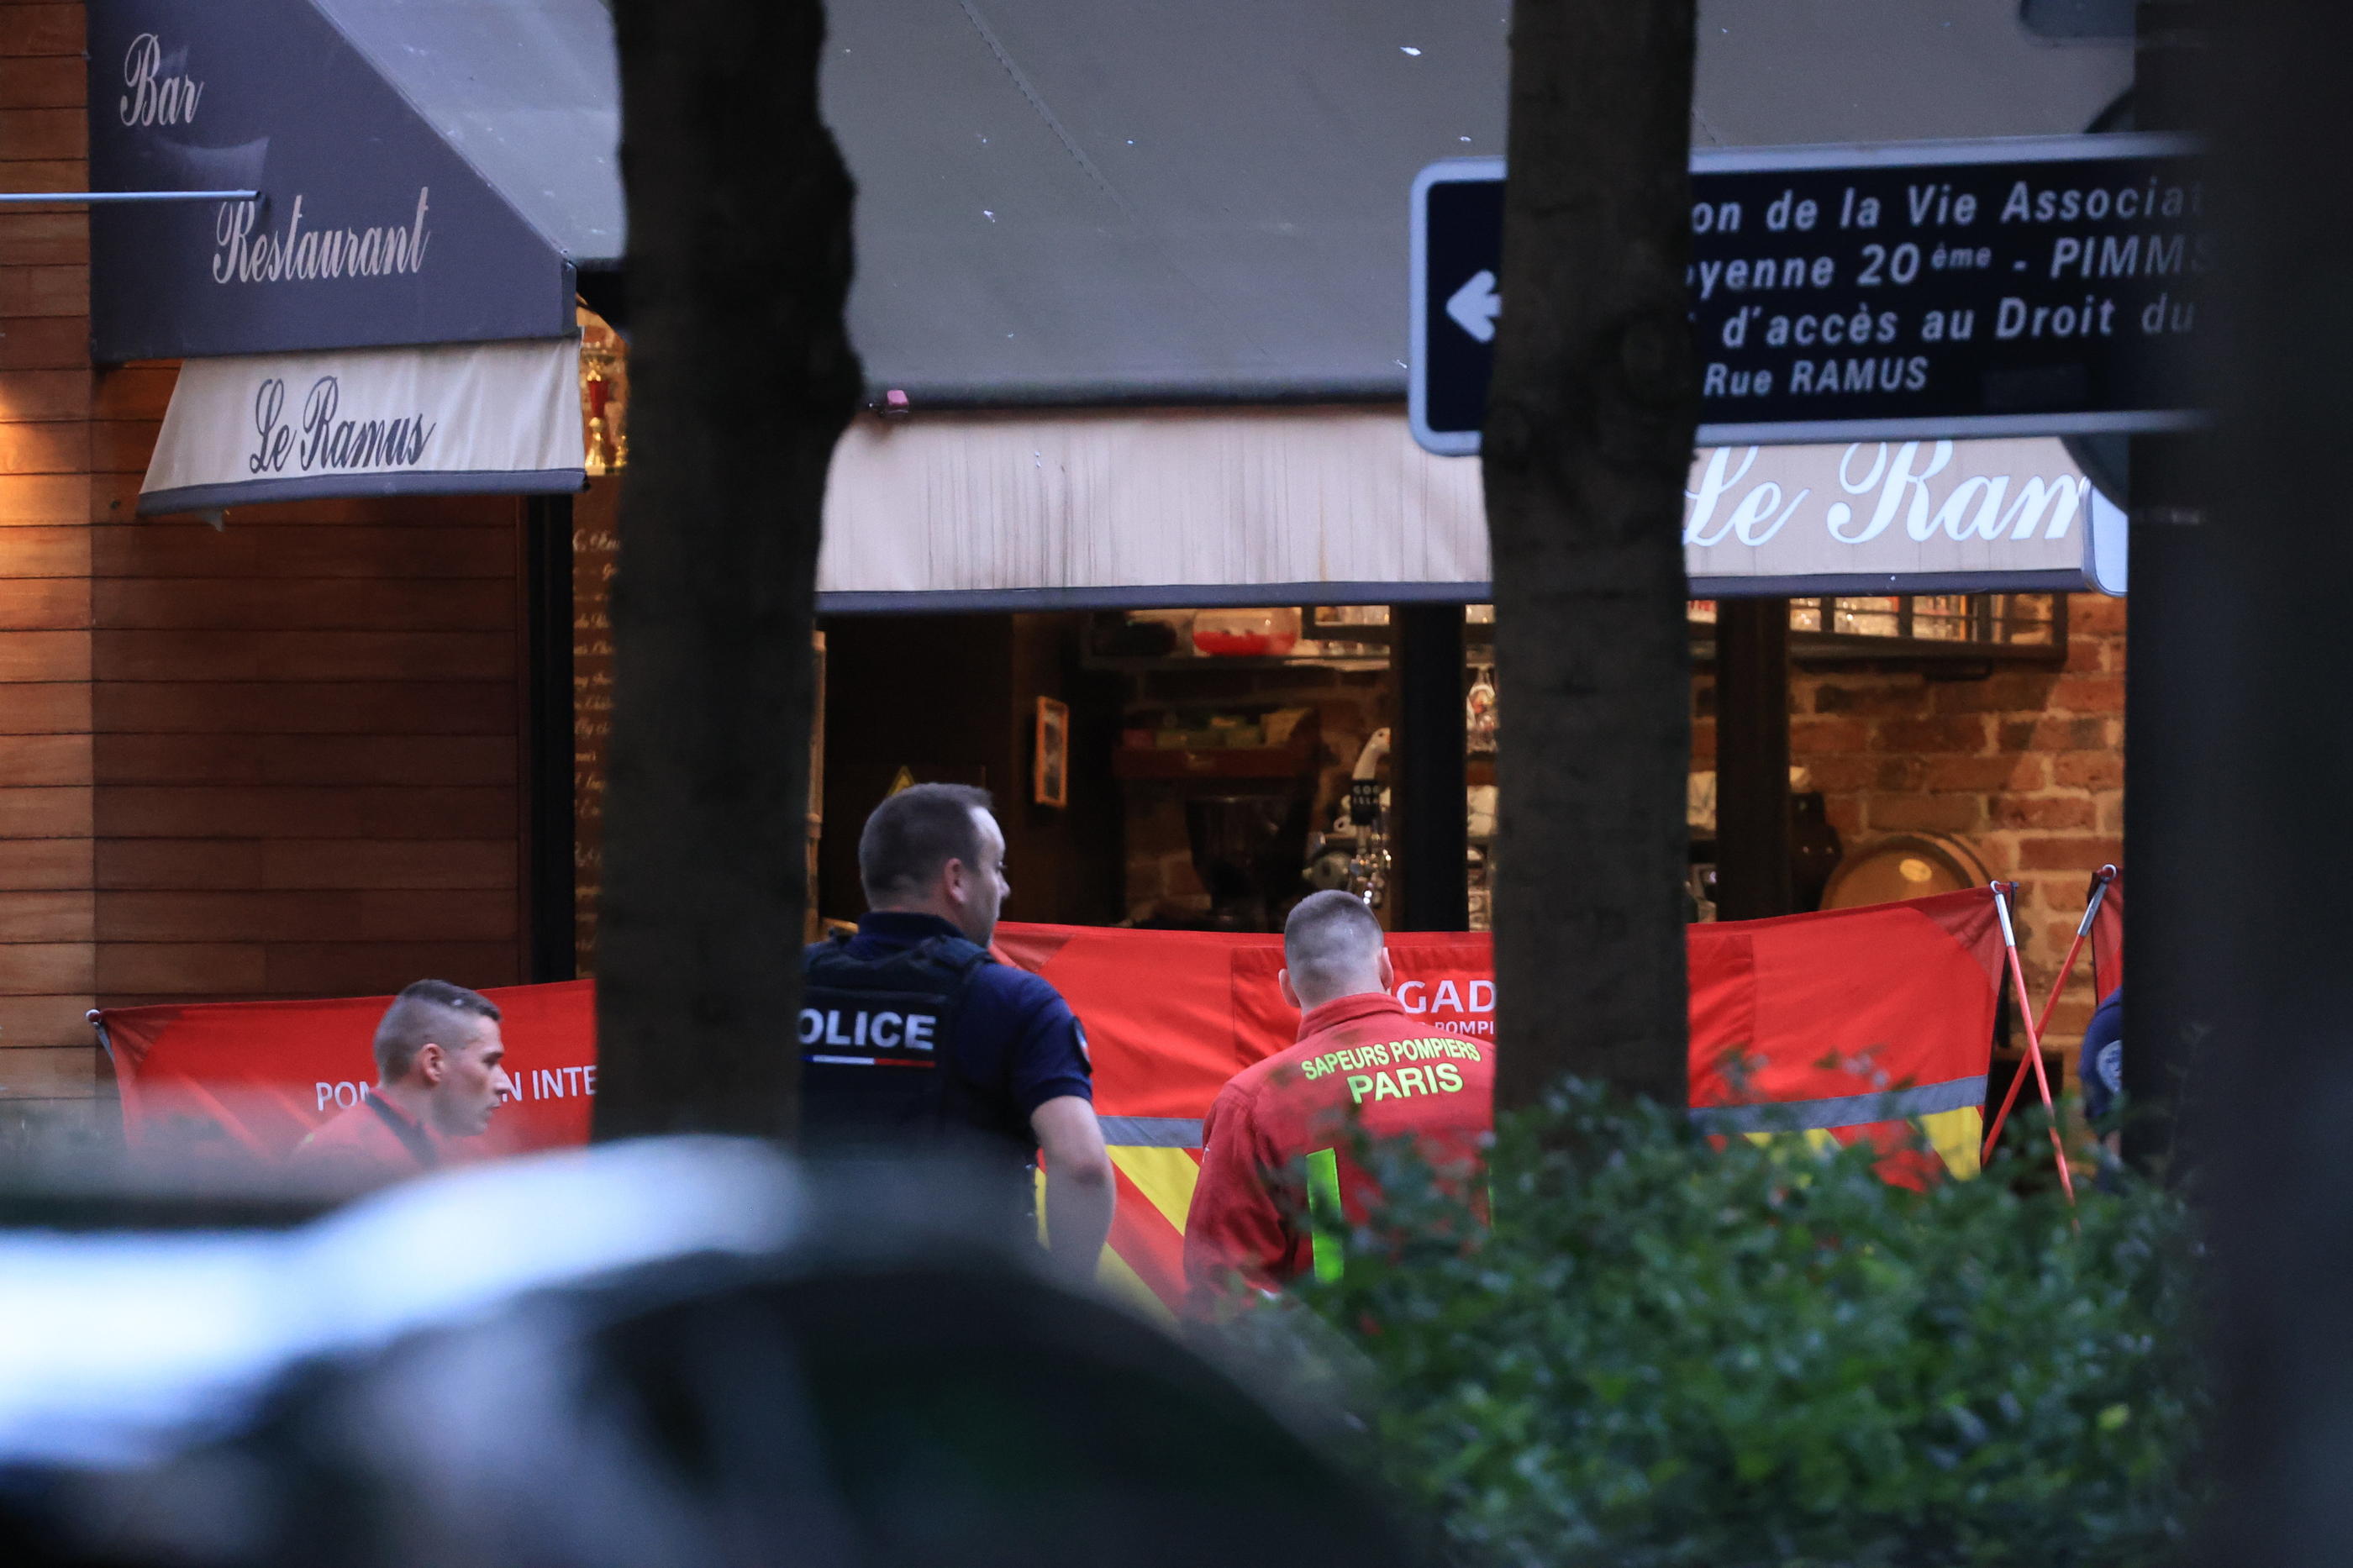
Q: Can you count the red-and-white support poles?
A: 2